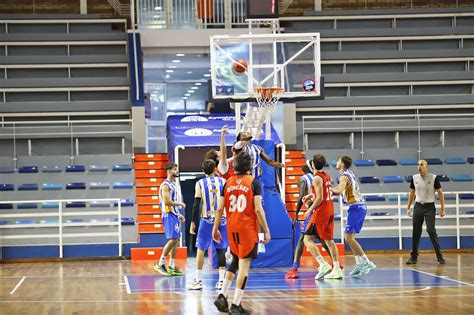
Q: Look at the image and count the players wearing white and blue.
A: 5